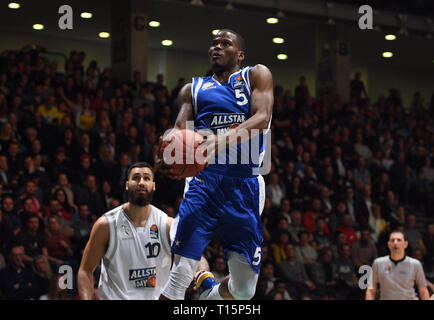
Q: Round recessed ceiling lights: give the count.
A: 12